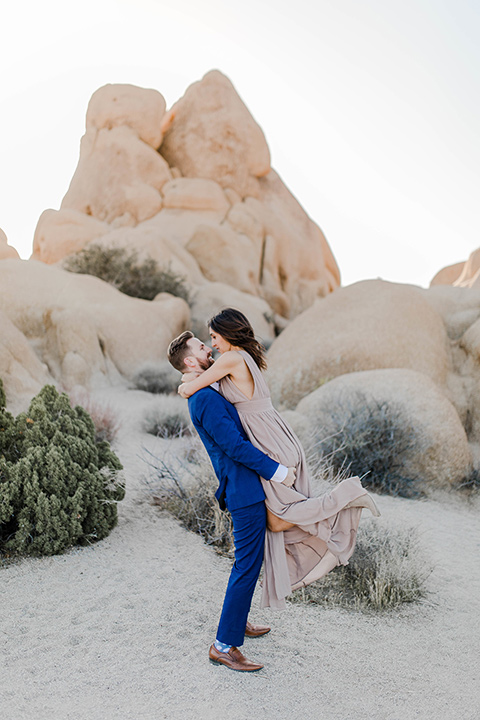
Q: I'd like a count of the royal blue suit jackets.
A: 1